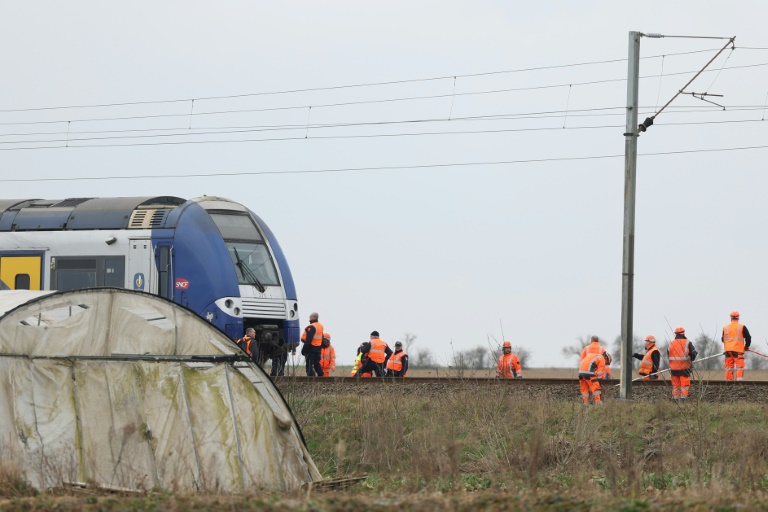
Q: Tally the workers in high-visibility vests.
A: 12